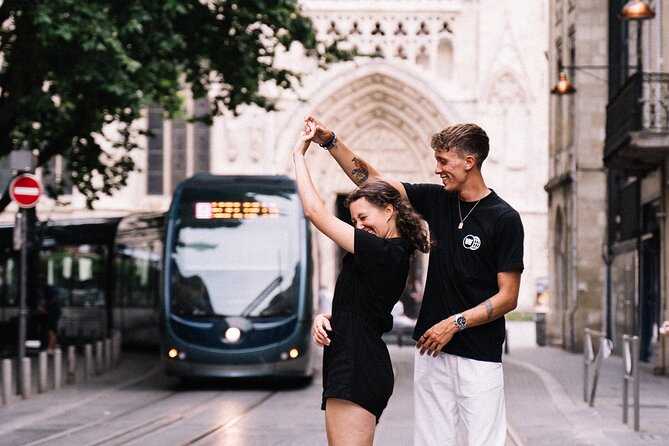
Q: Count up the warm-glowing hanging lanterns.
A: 2